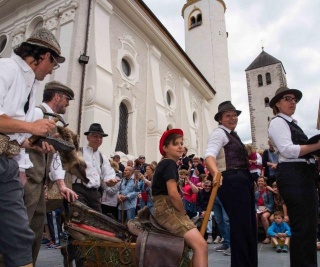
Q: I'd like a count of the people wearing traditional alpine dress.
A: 6